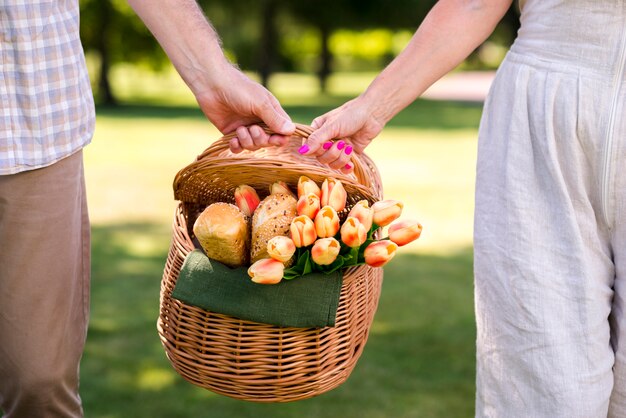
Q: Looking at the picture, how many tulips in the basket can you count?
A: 15